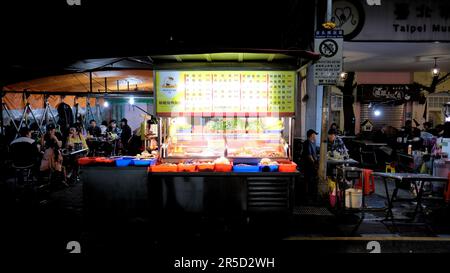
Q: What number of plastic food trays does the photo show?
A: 11